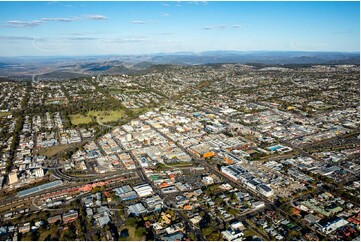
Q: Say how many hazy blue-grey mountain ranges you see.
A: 1